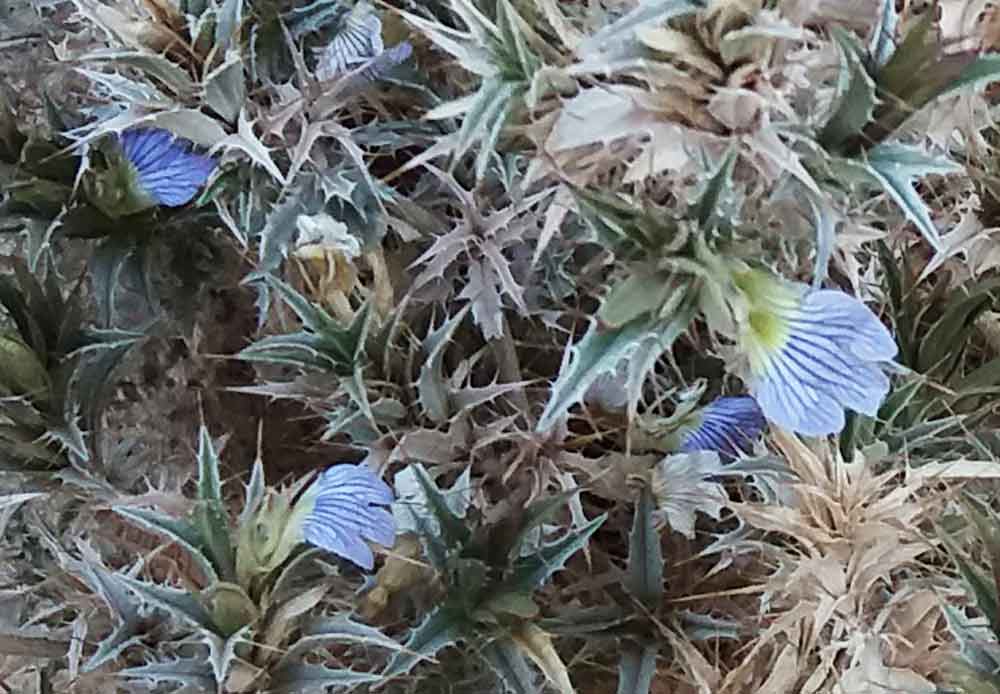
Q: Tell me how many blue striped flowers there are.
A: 5